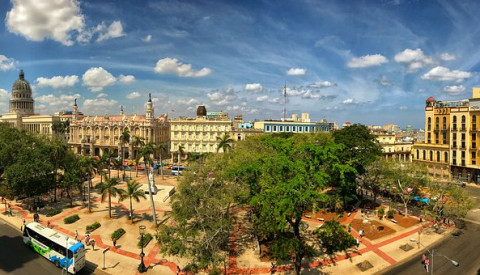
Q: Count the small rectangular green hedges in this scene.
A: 5